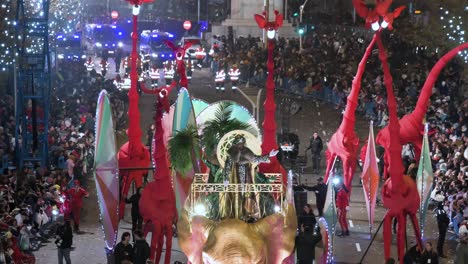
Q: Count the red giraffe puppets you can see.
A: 7